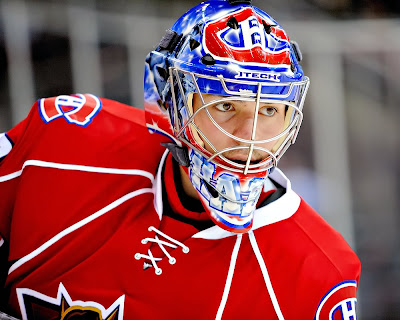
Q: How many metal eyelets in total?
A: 6